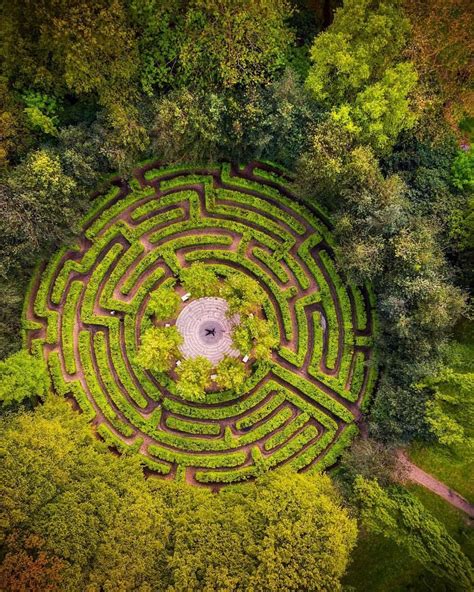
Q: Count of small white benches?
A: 6